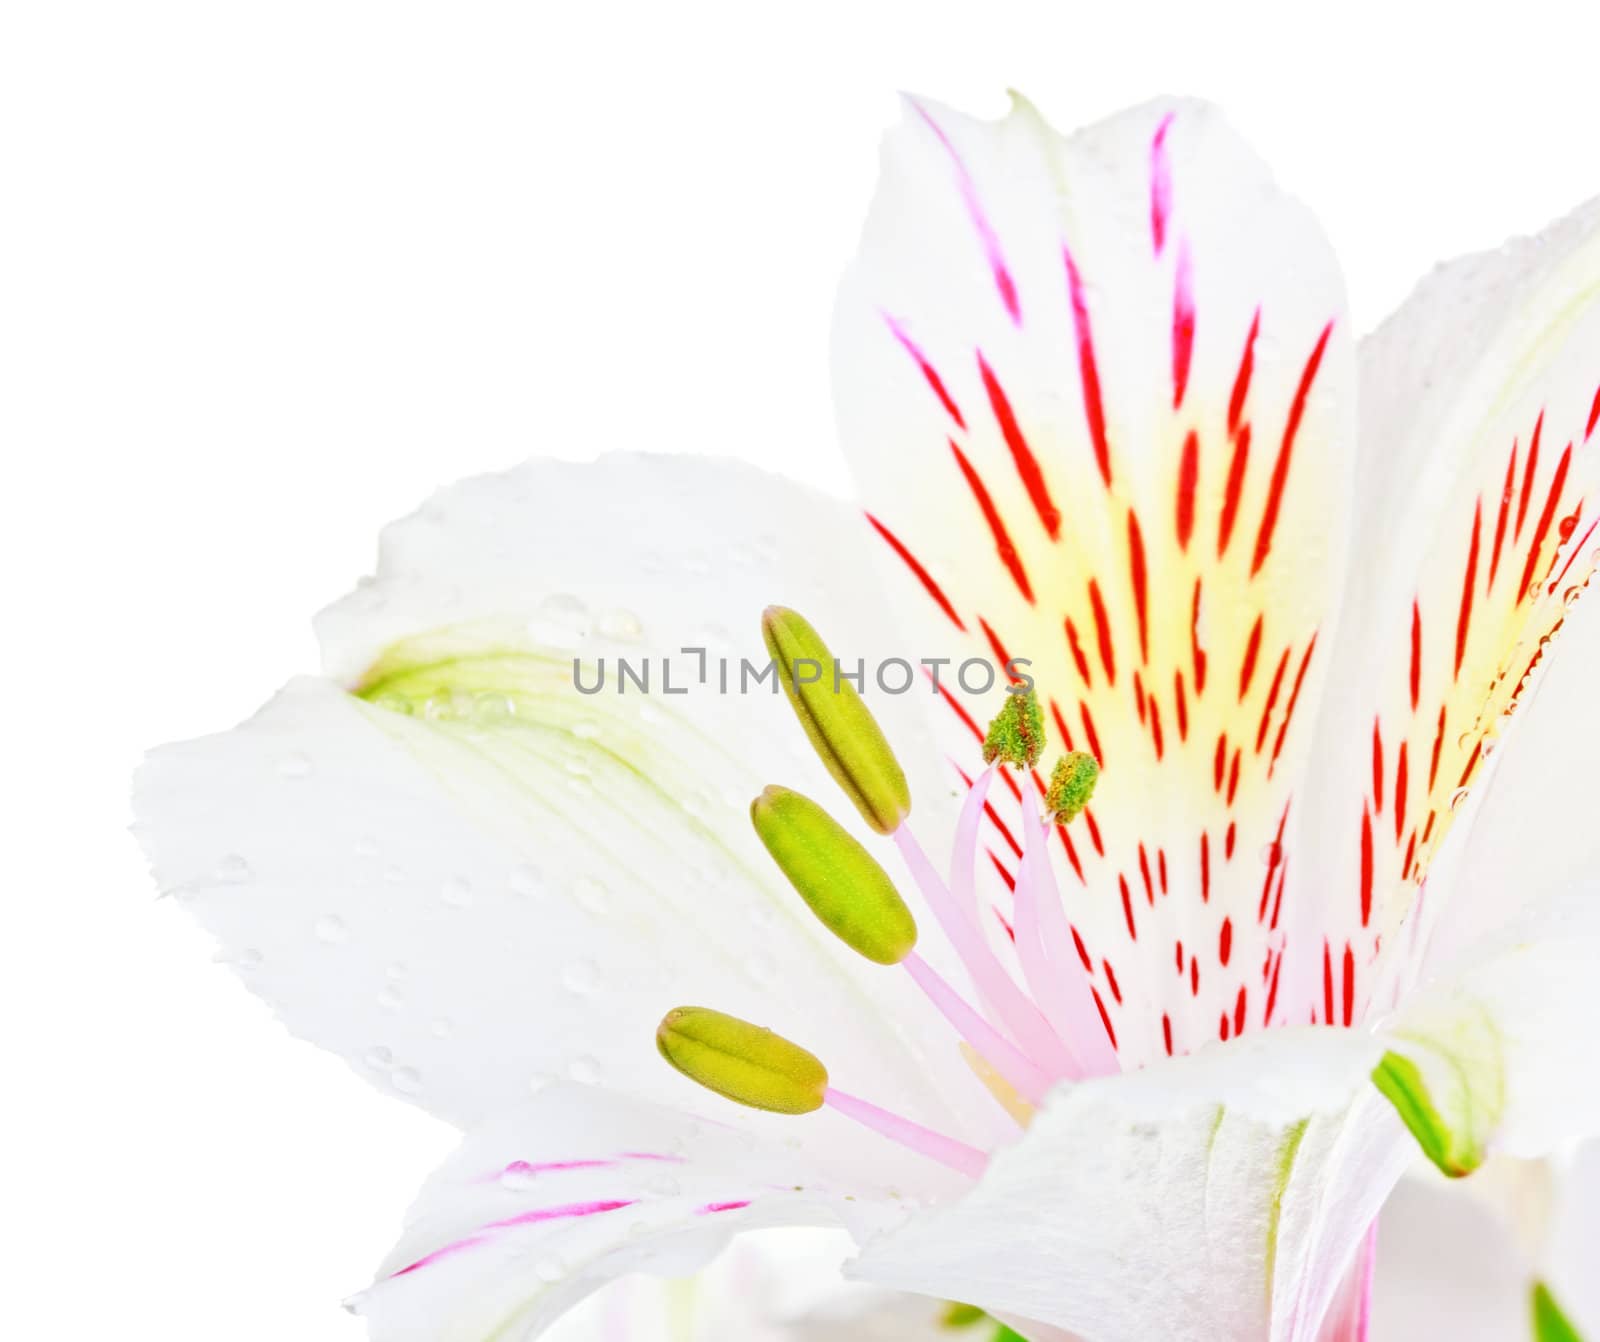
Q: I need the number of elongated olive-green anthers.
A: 3